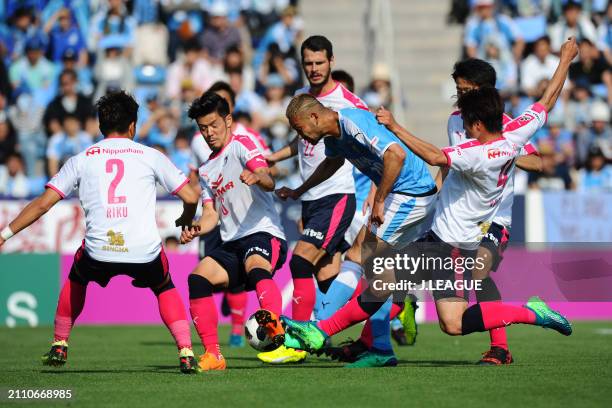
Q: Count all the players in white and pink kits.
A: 6